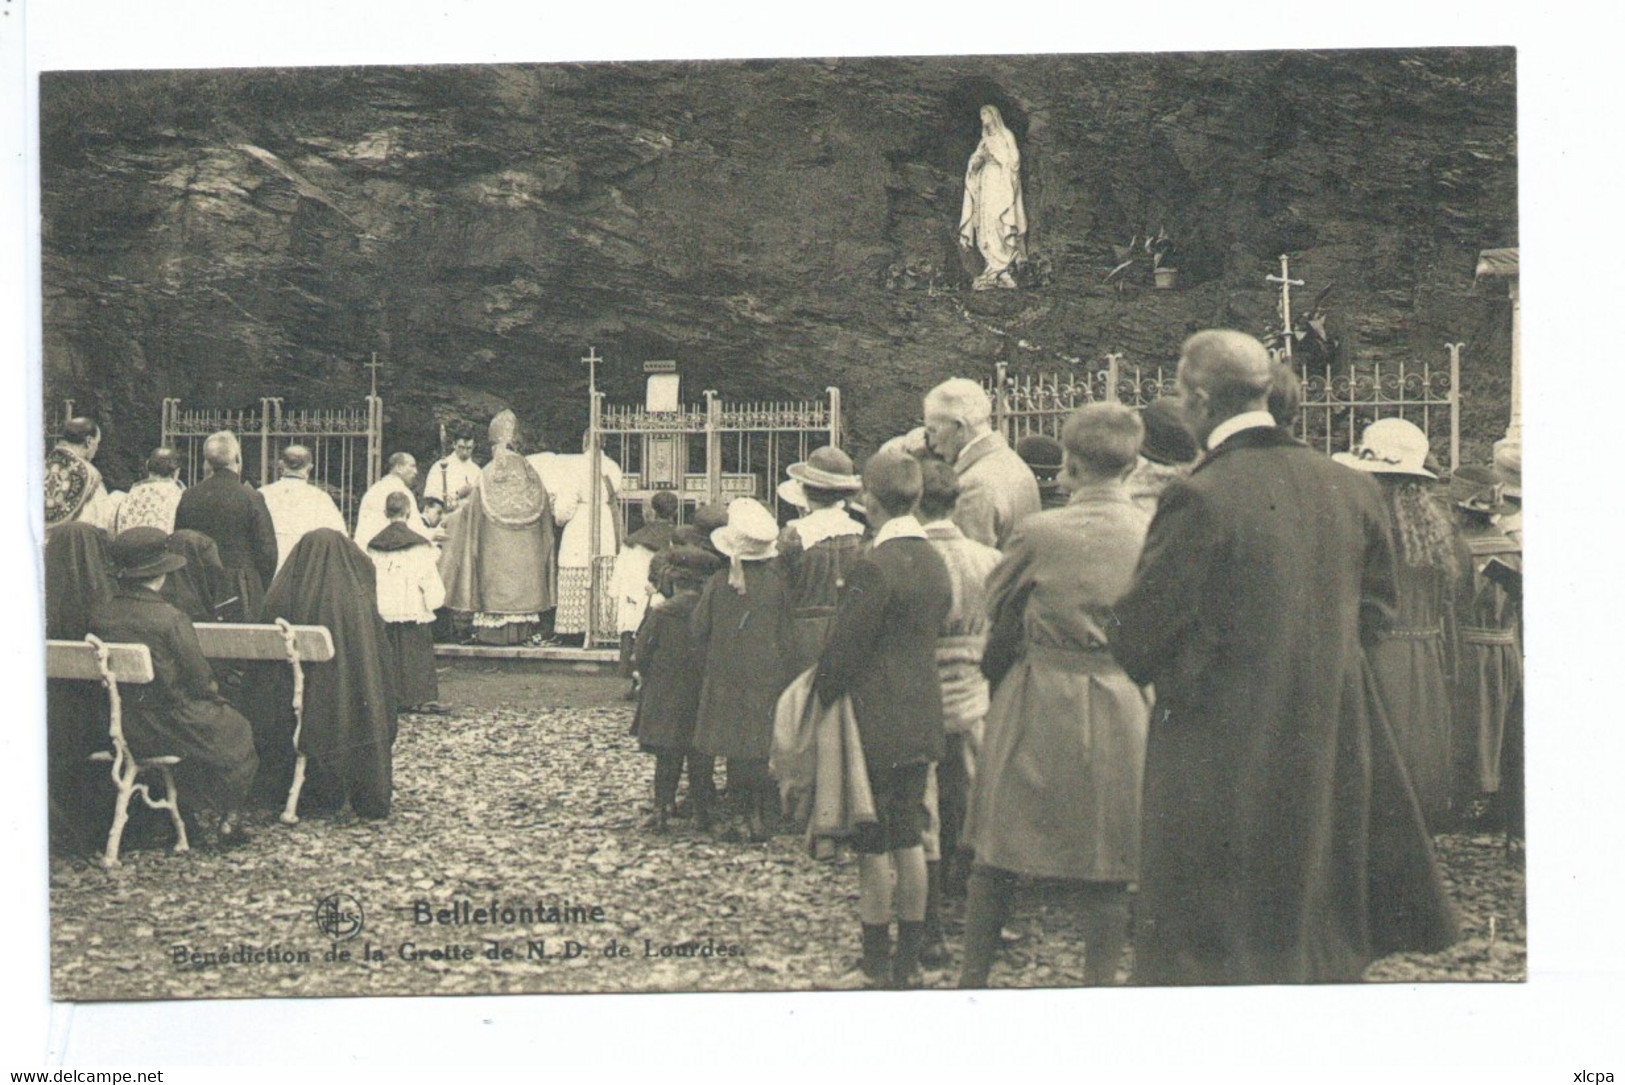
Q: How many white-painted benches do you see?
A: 2